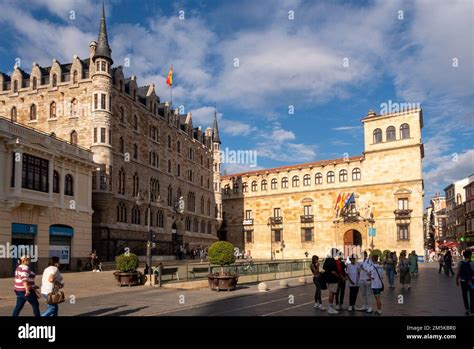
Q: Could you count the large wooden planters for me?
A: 2